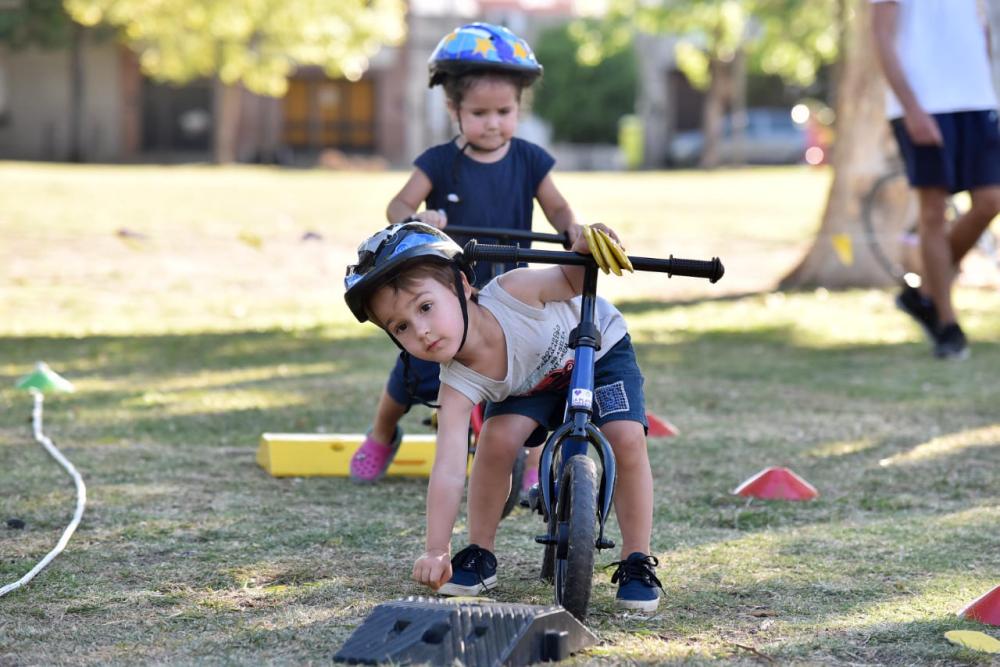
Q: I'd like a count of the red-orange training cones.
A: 3